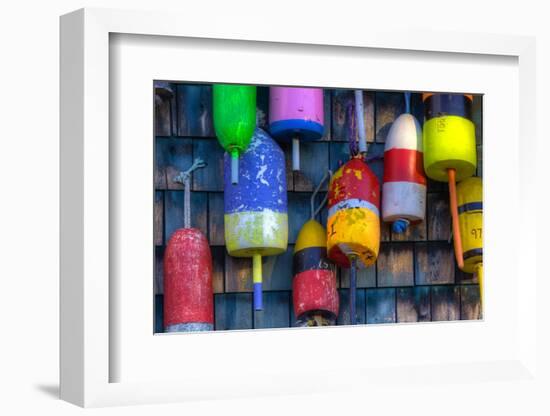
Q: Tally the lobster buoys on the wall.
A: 9